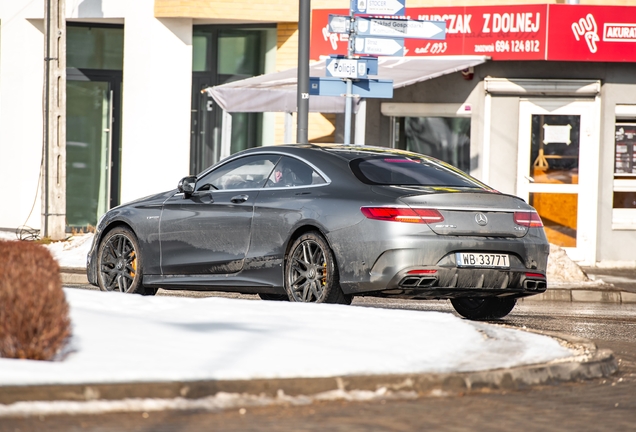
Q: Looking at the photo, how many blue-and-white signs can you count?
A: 5